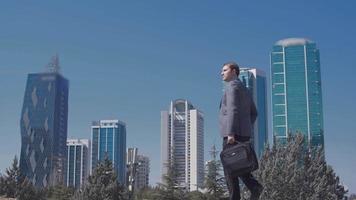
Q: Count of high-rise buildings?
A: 7